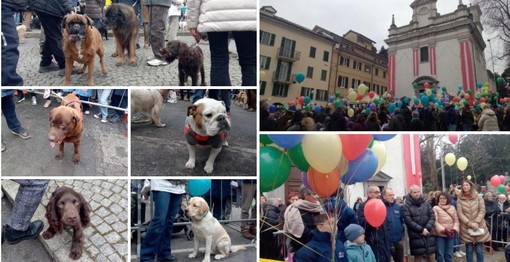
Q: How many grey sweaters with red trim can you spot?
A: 1